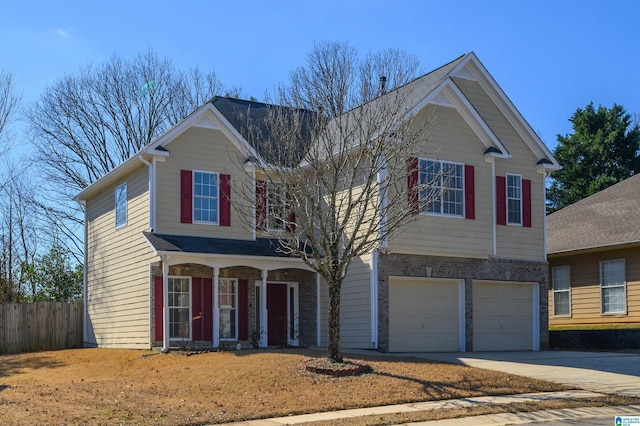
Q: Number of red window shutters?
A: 12